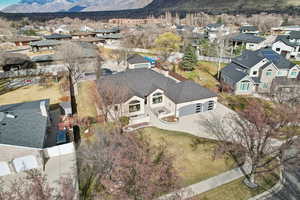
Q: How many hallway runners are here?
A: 0